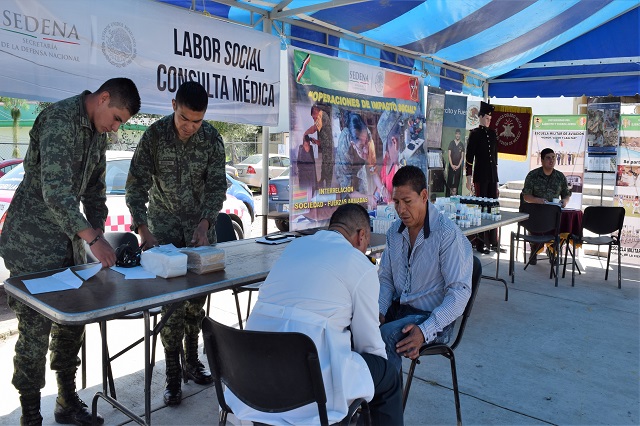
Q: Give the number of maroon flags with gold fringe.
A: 1